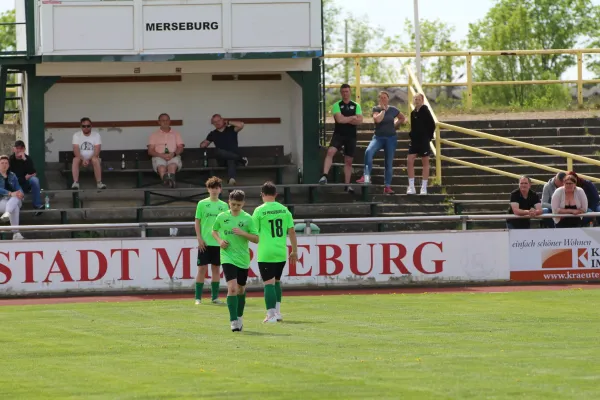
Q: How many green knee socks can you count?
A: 6